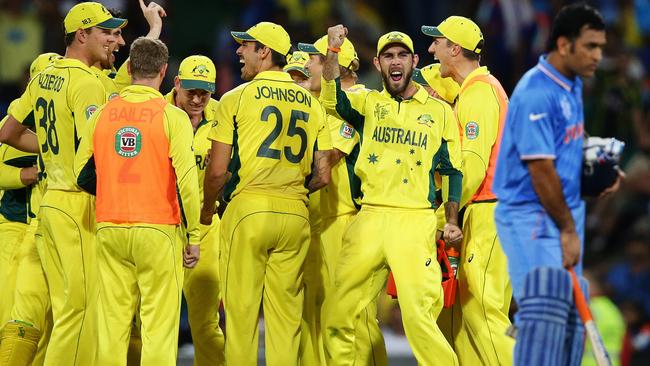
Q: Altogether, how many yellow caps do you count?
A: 9